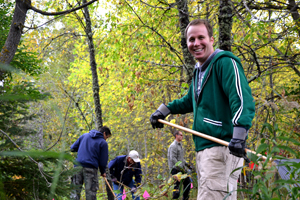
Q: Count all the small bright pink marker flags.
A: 3